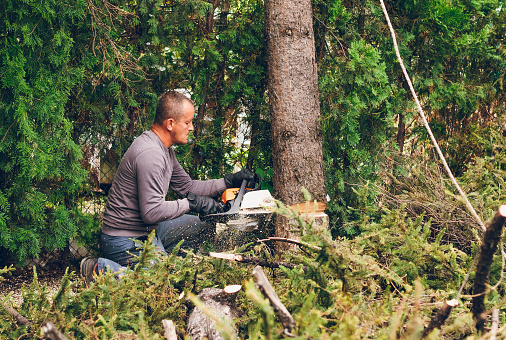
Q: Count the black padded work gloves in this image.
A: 2